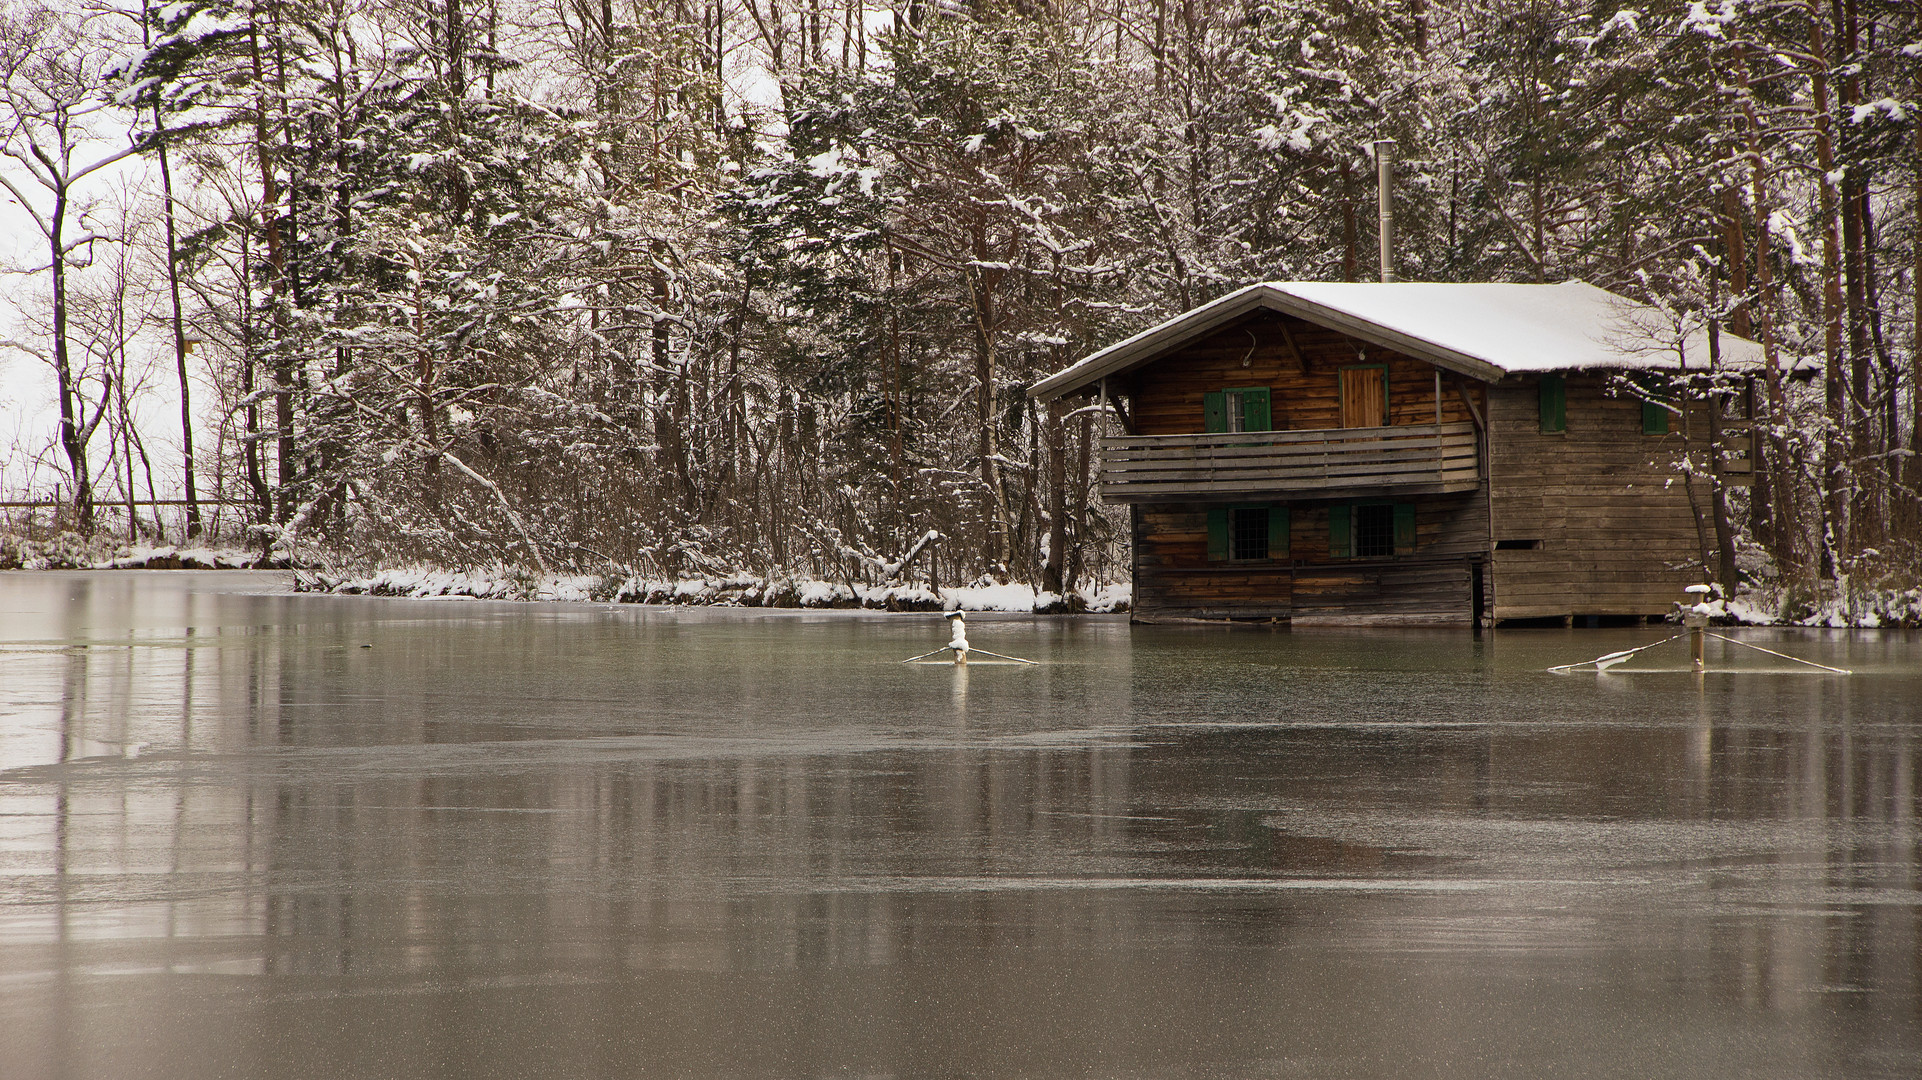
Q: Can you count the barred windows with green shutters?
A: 2